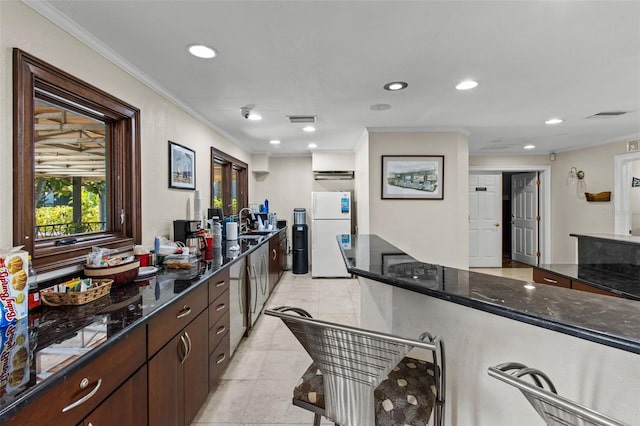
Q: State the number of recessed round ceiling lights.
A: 9